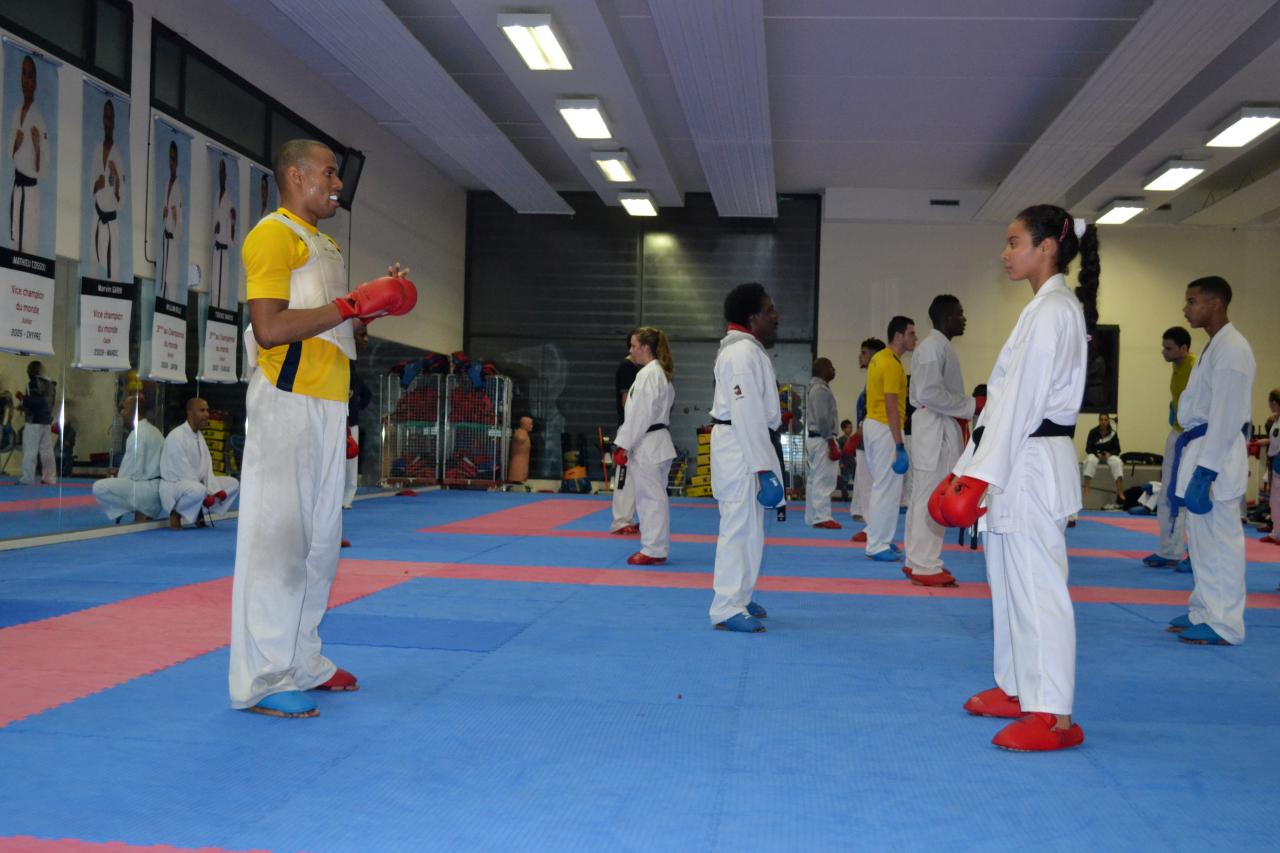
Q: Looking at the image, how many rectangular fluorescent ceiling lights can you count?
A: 7